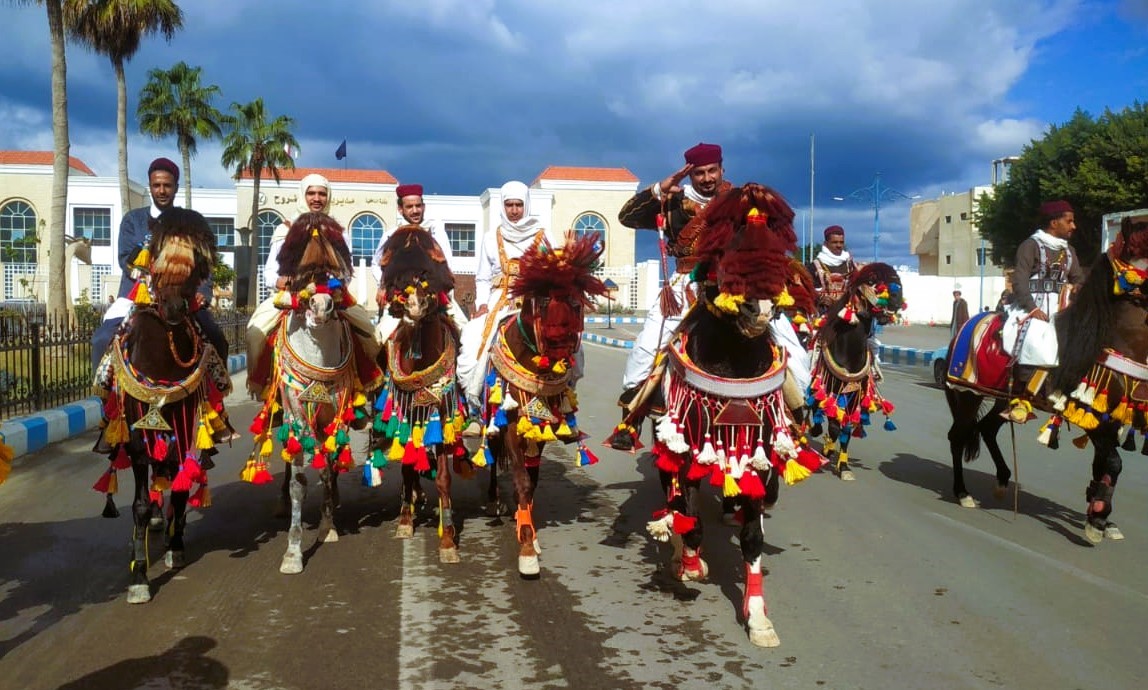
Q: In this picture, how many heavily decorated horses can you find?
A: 7